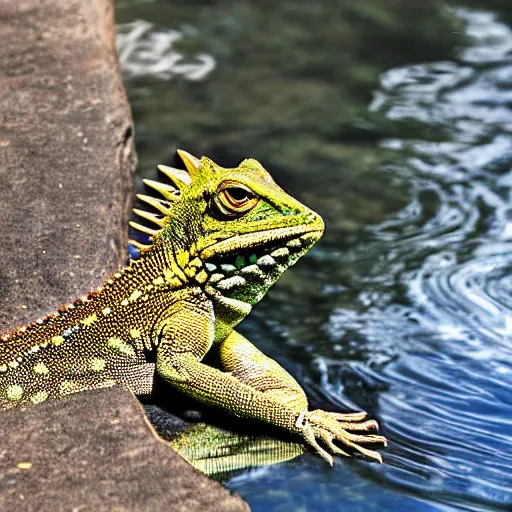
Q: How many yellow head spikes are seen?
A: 7